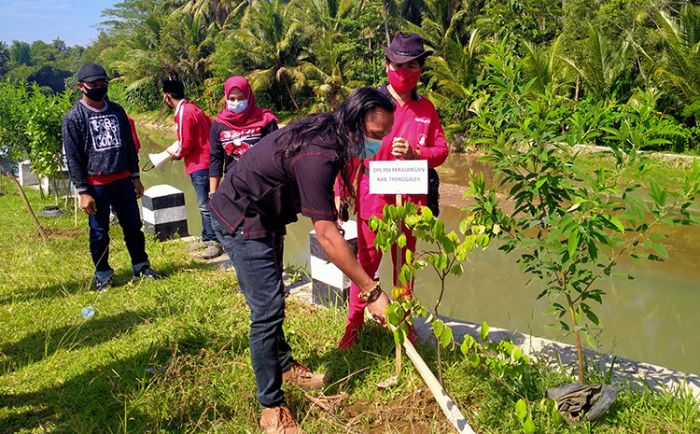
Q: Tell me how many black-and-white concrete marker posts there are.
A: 2